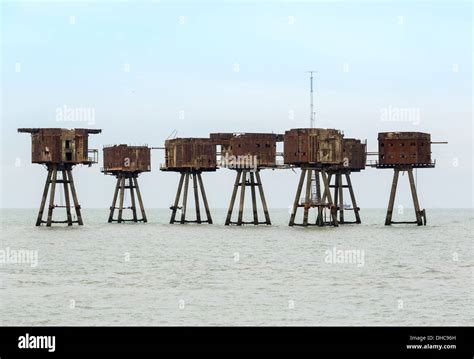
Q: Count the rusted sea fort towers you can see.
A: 7